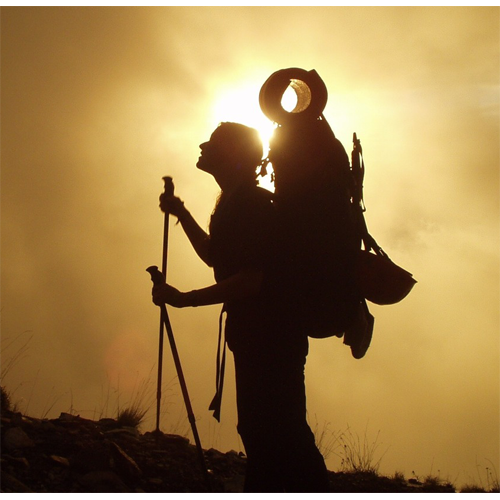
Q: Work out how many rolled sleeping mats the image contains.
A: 1